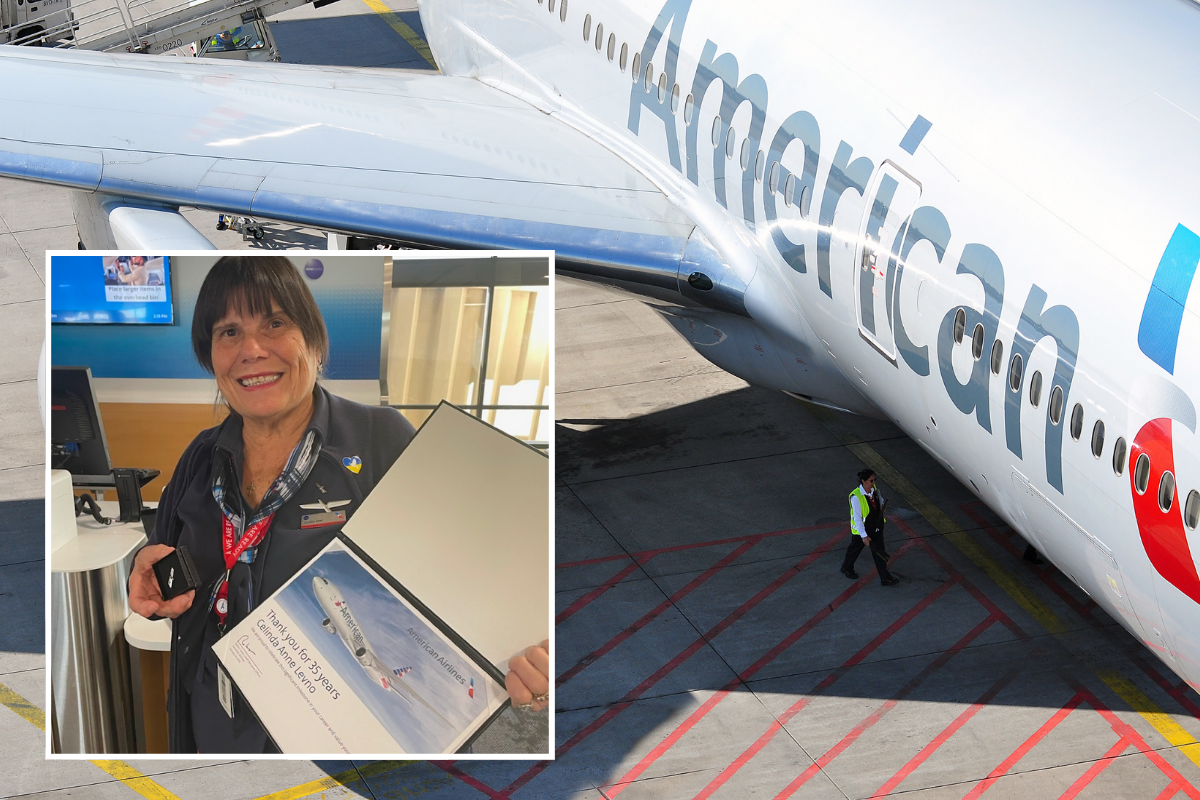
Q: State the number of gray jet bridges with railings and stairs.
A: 1